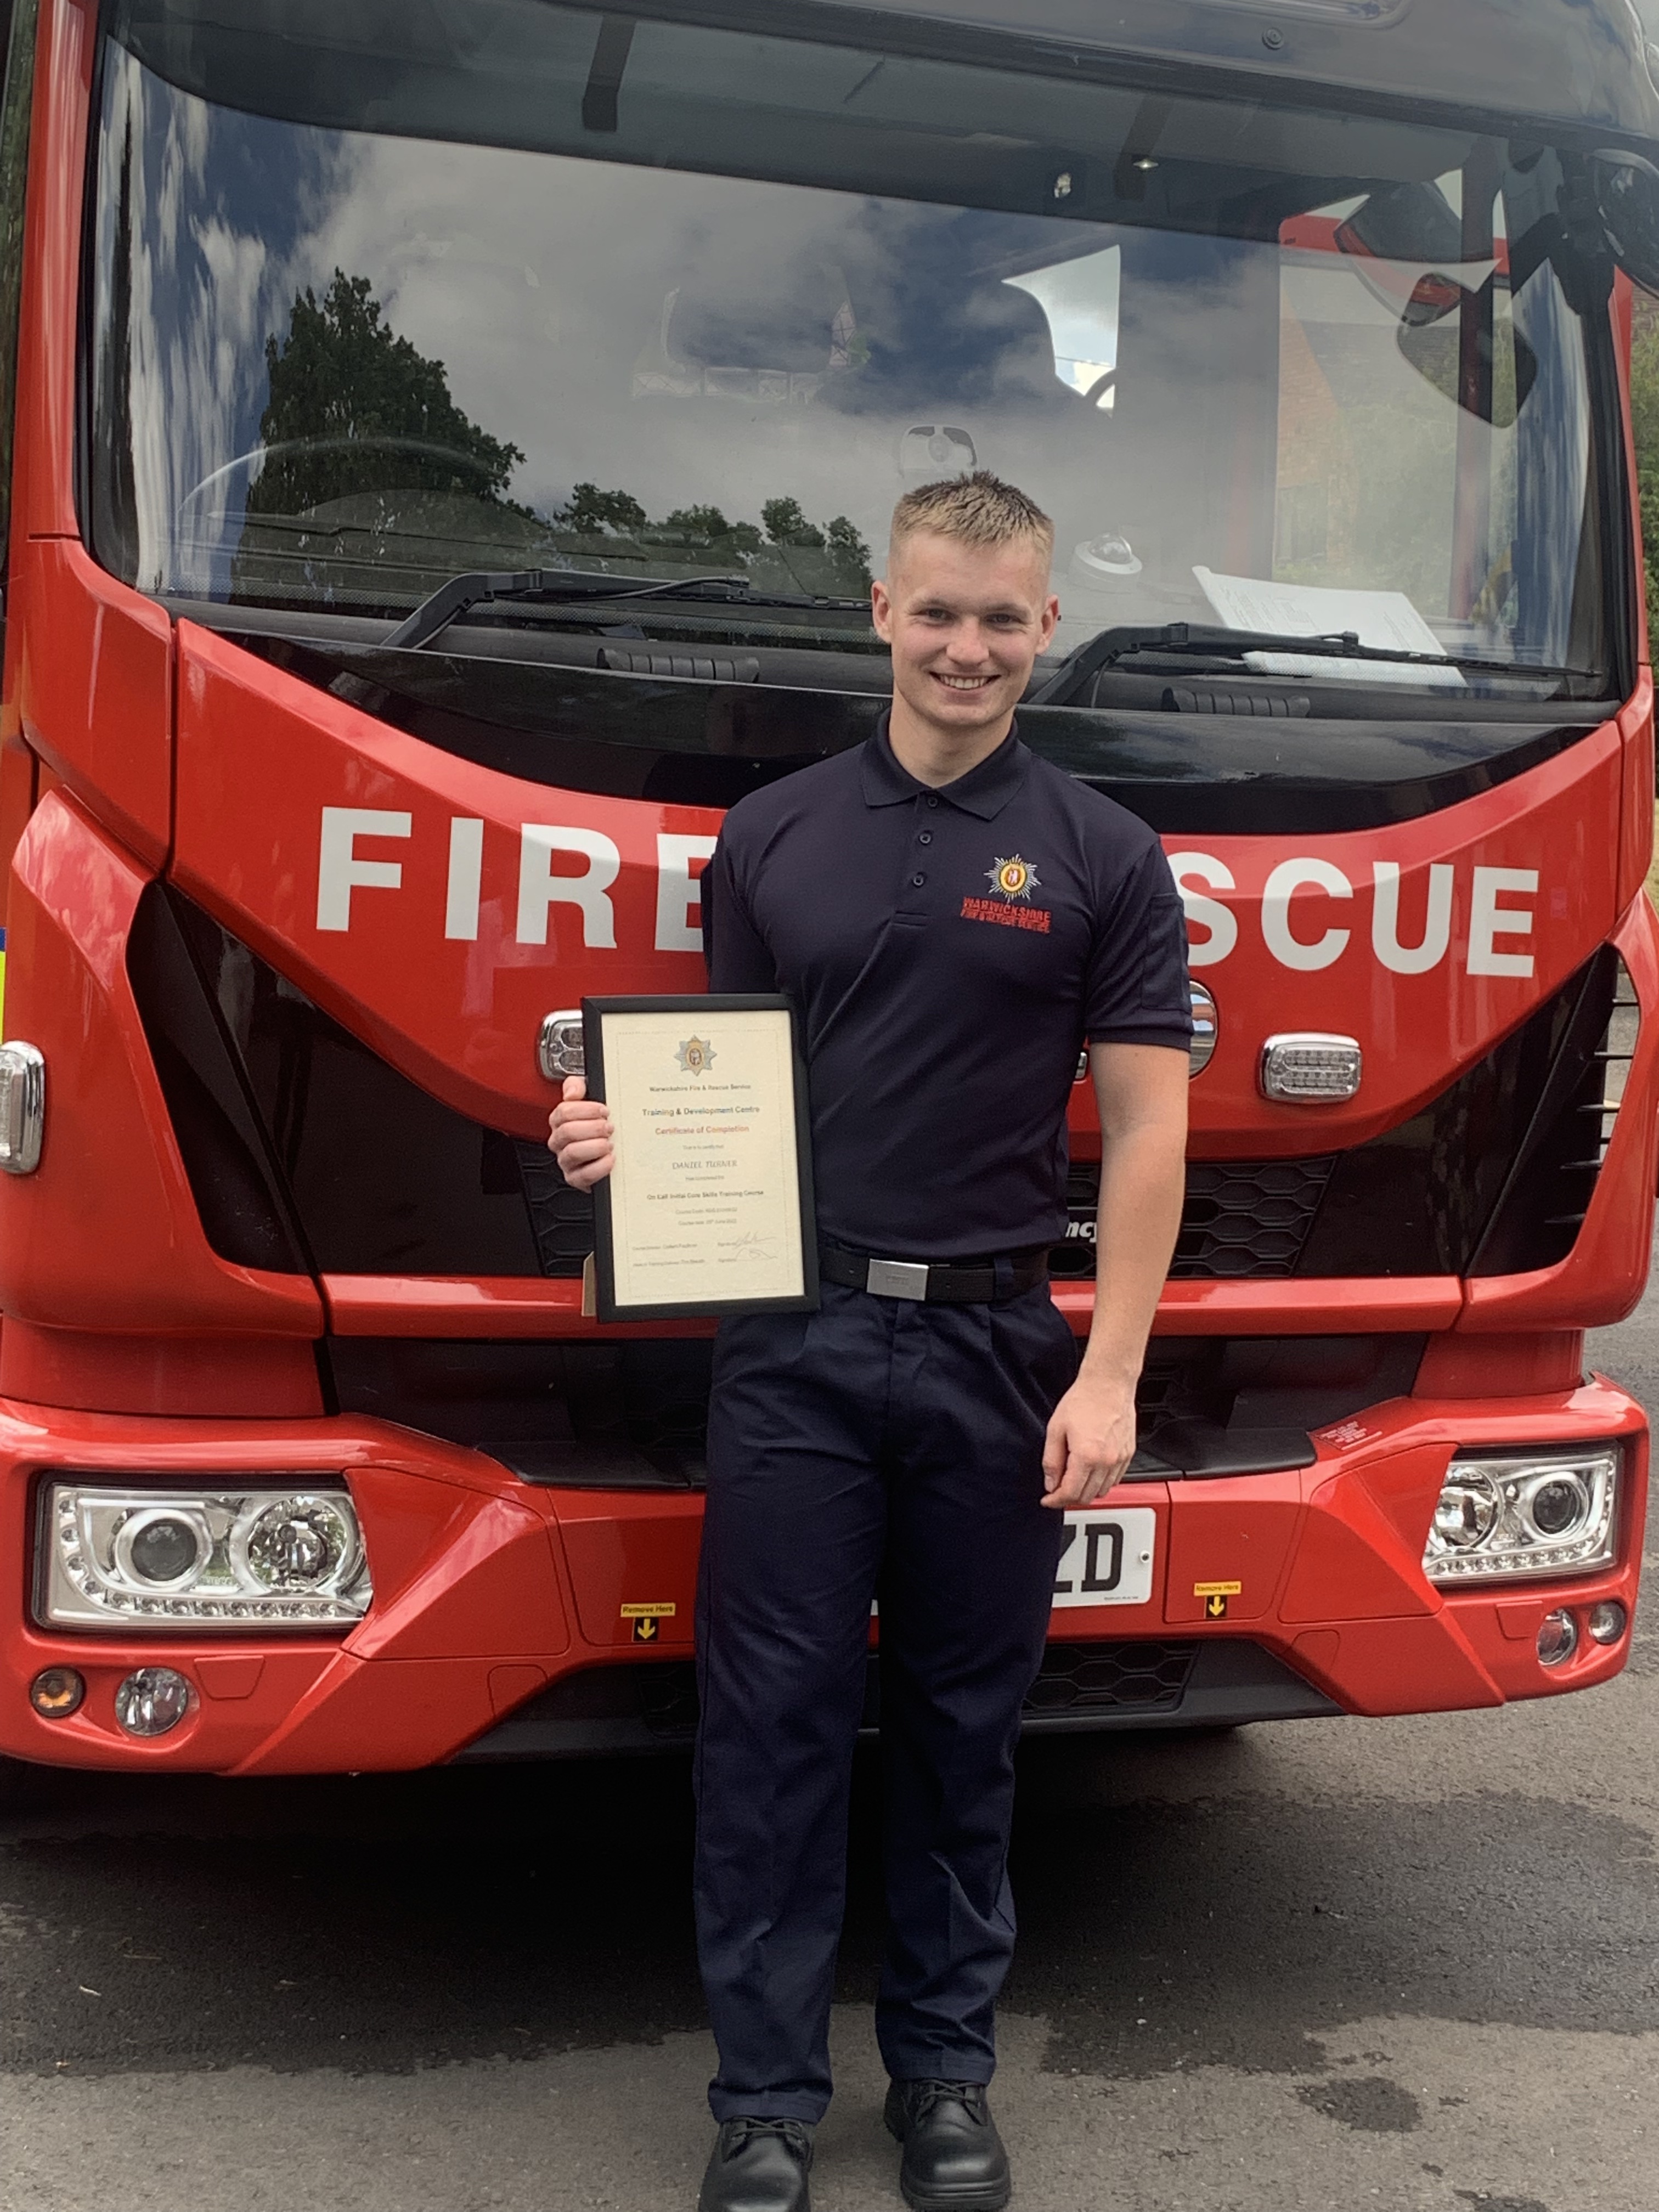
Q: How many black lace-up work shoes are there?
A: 2